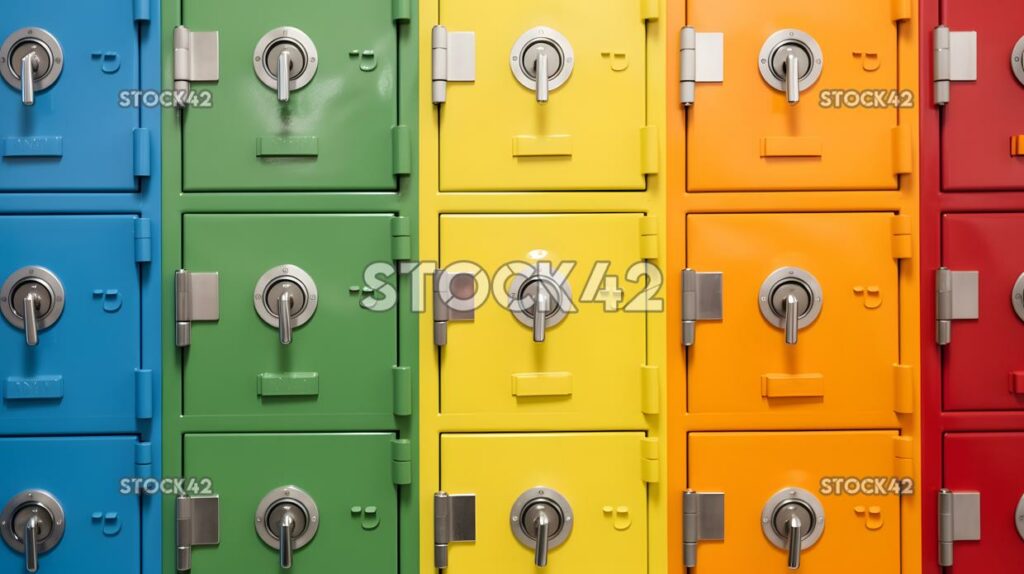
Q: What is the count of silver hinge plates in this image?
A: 12